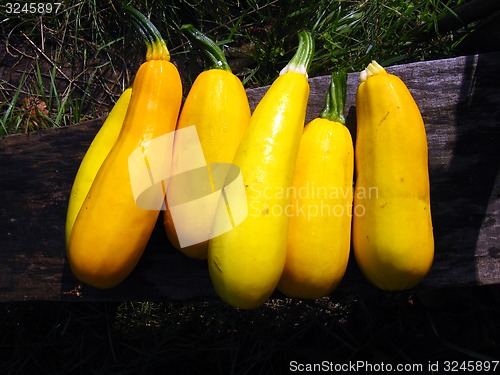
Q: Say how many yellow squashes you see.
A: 6